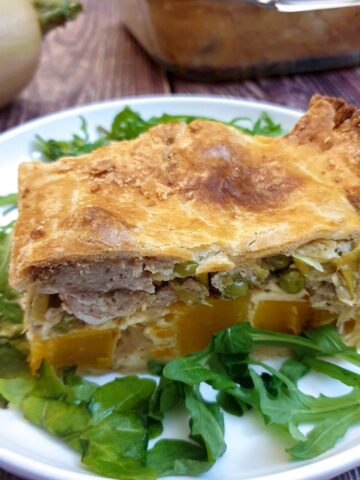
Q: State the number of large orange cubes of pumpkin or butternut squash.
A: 3